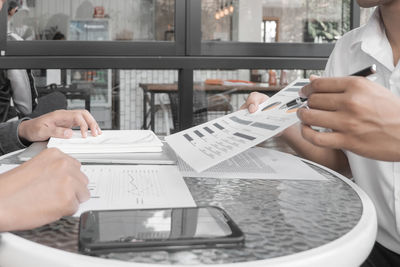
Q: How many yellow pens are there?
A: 0